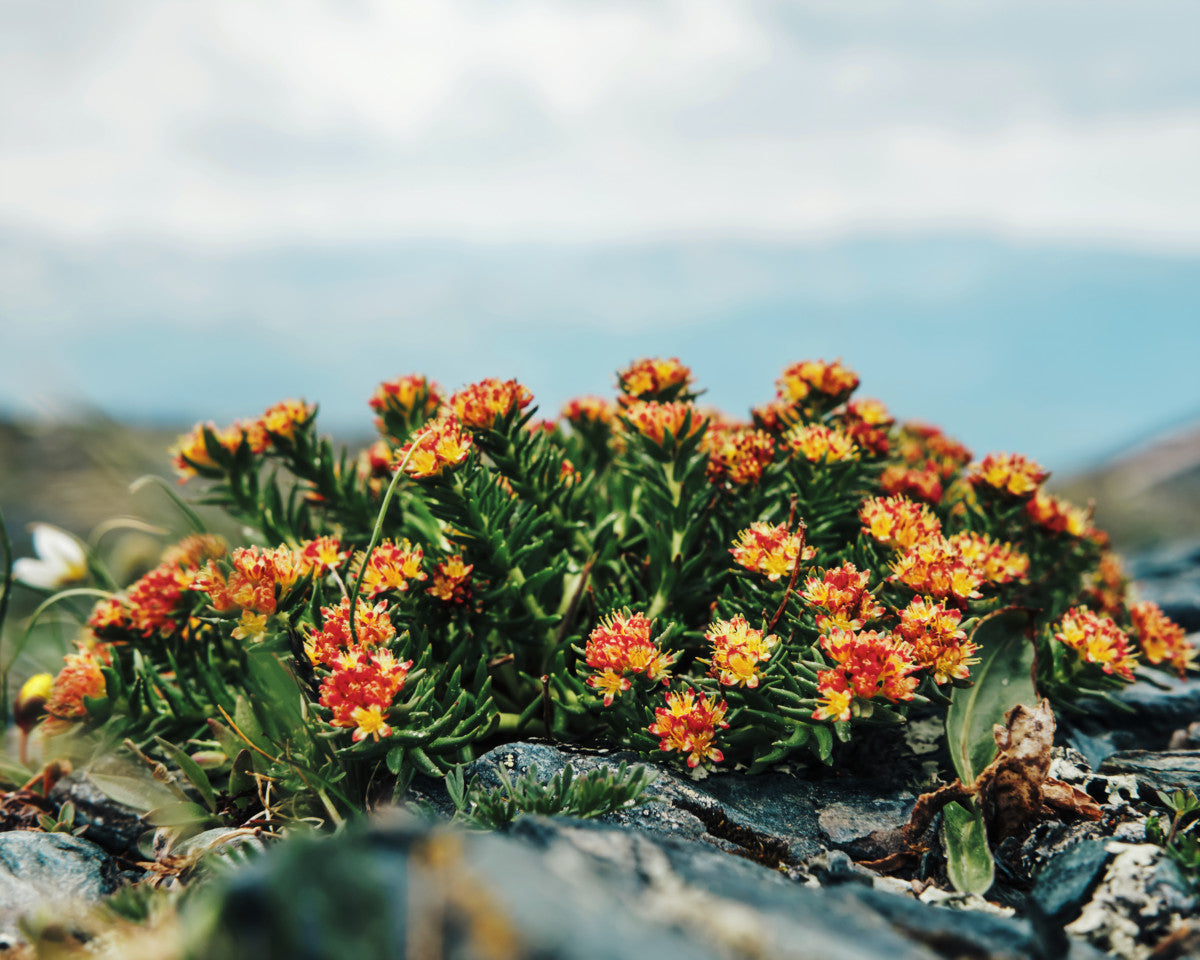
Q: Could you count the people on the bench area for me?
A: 0